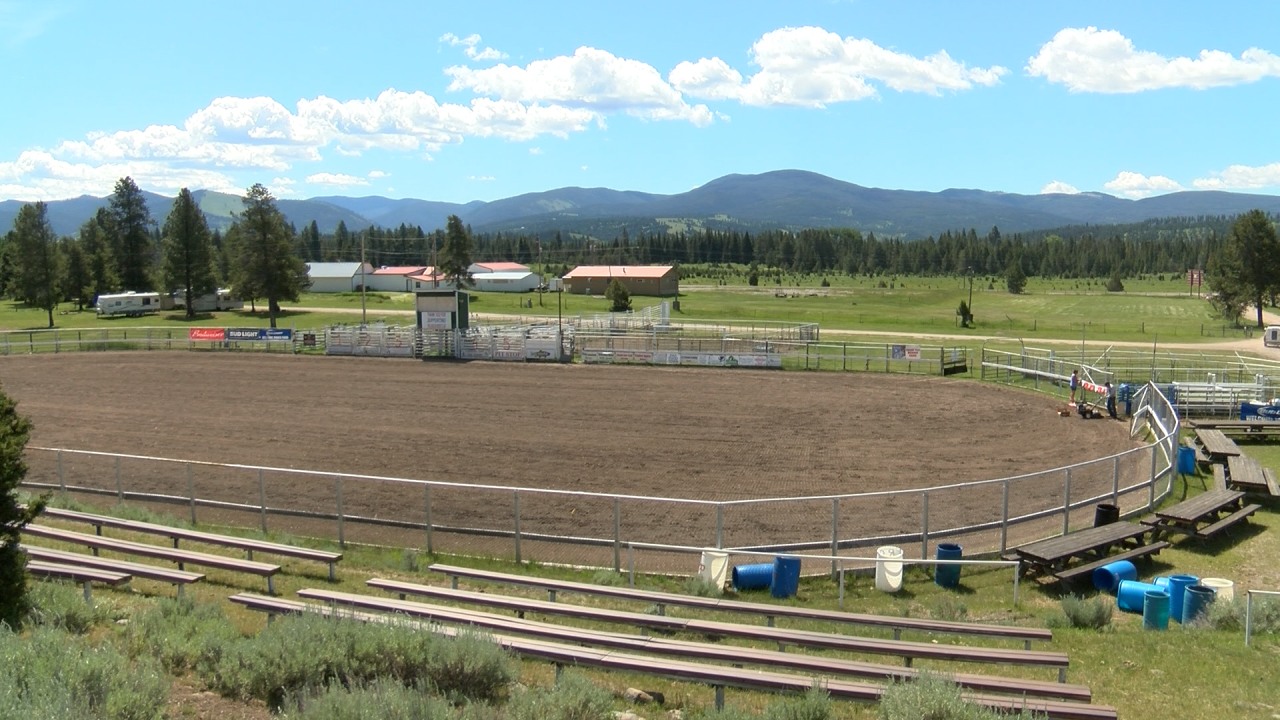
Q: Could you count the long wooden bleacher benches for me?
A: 8